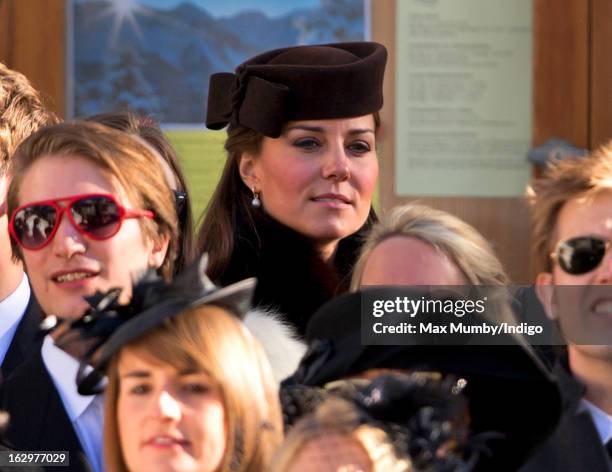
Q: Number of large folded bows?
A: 1